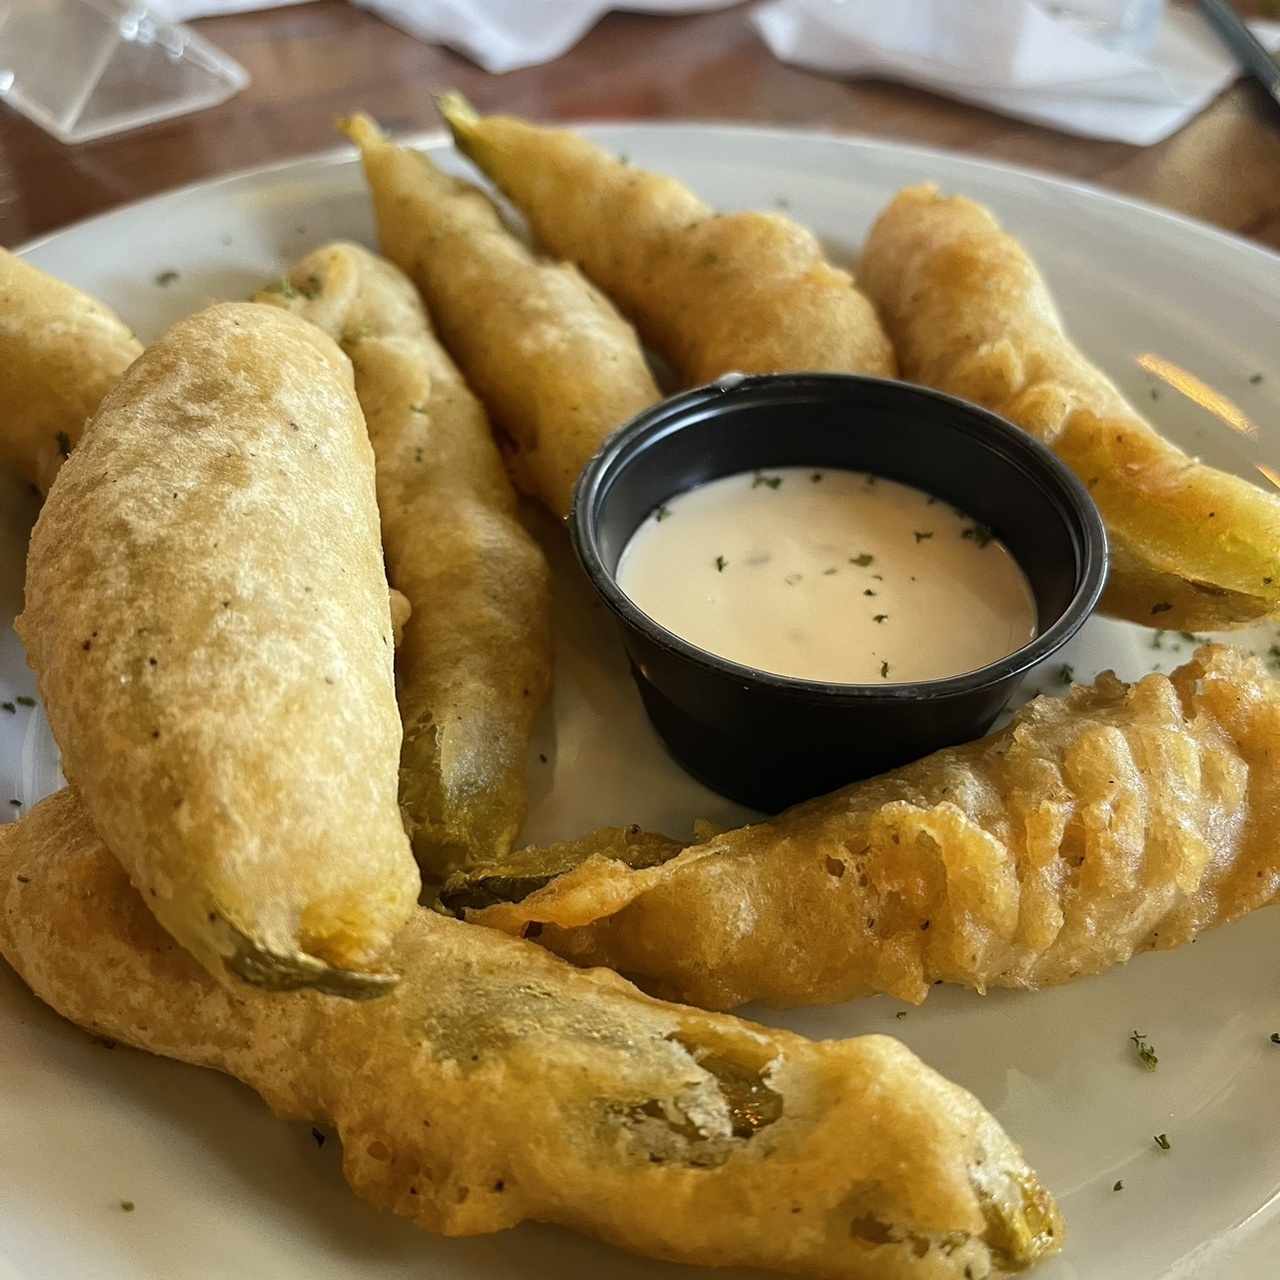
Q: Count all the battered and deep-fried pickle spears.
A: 8